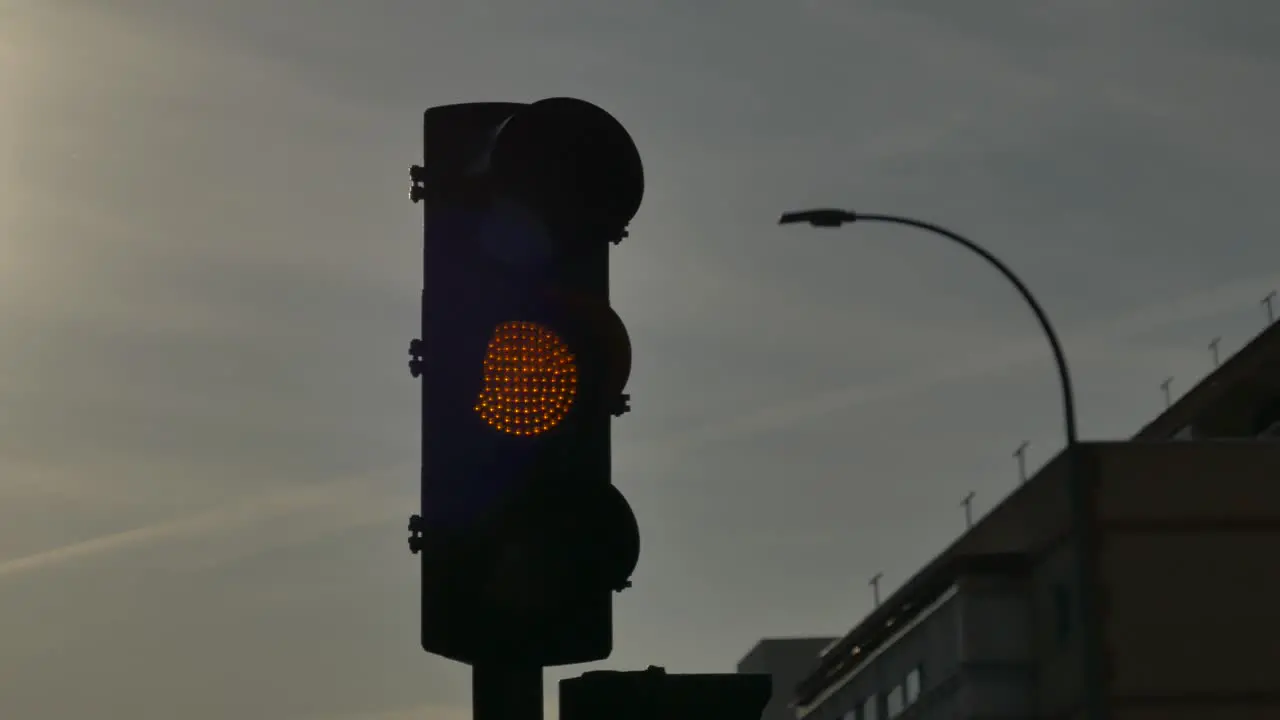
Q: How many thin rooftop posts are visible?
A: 6